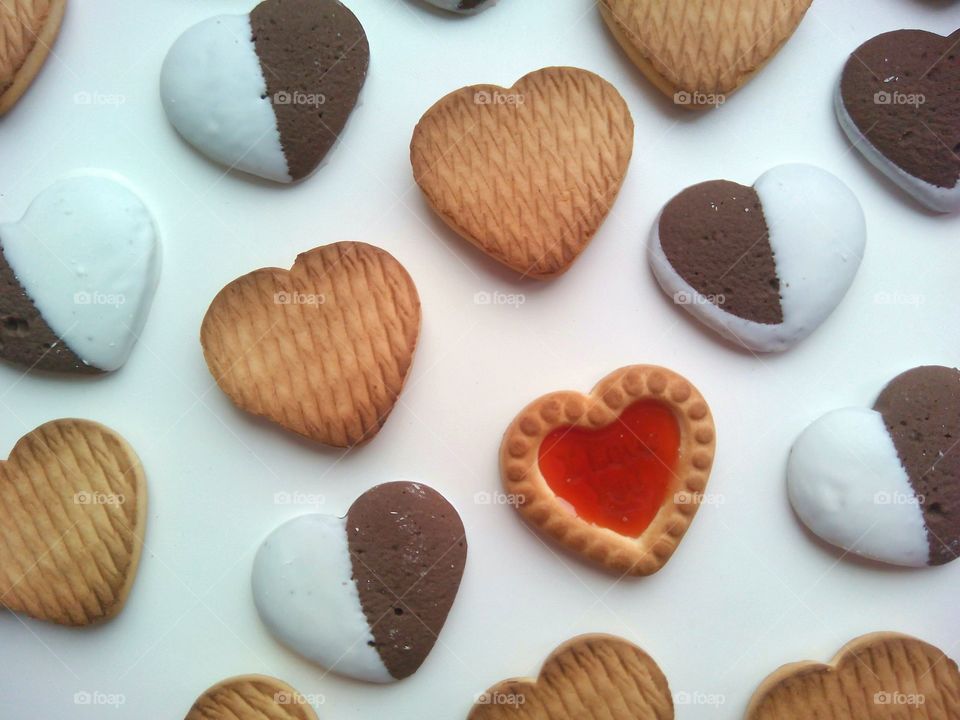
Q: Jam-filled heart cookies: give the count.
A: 1